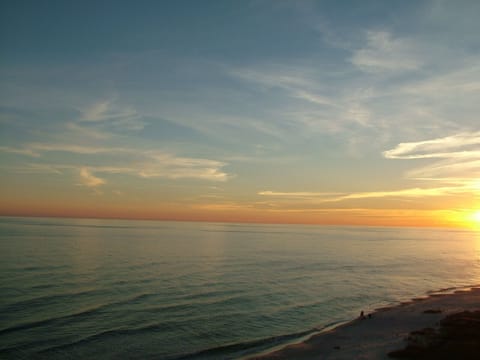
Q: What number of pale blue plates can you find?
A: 0